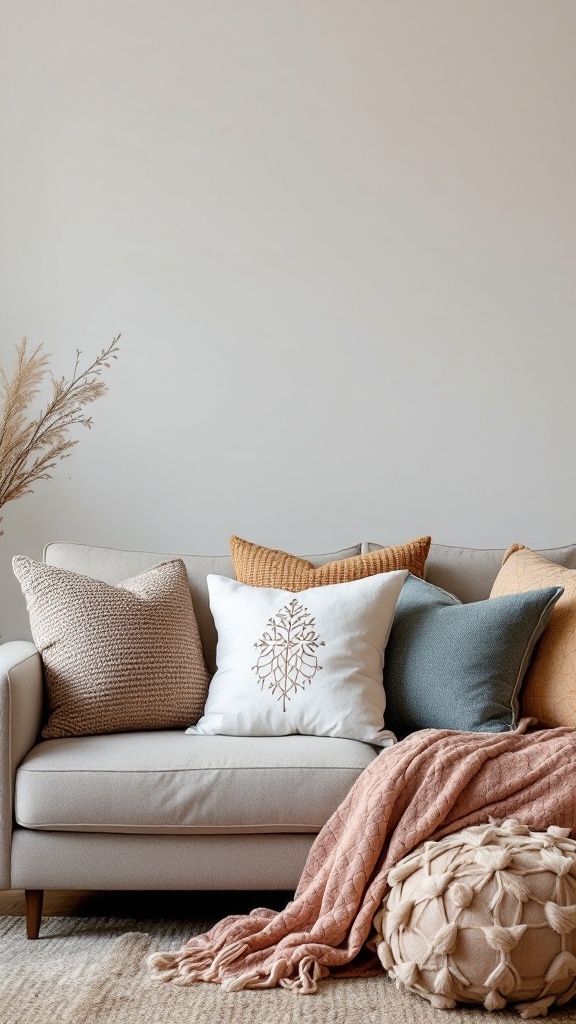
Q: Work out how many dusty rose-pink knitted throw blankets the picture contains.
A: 1